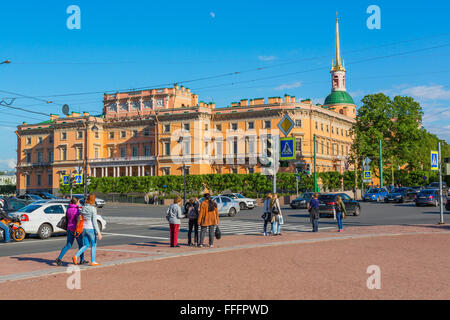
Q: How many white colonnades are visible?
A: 11